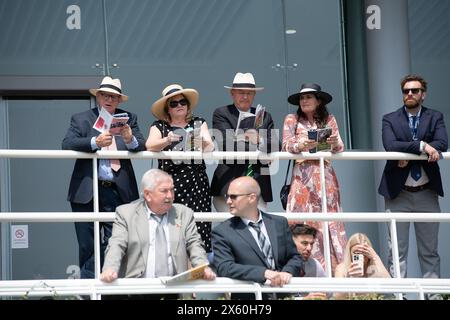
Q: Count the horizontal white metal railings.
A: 3